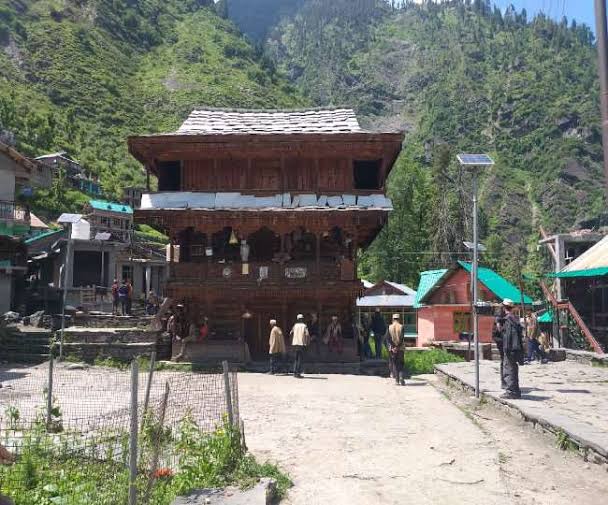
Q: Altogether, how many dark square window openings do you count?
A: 2